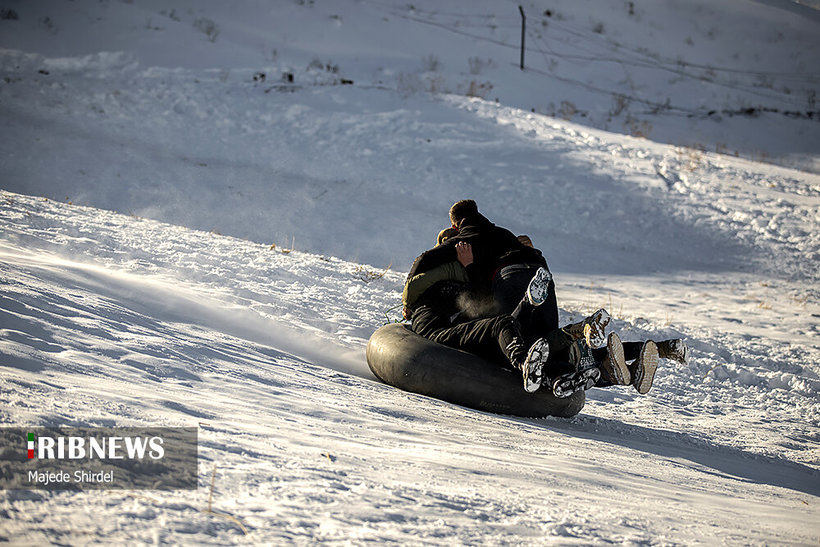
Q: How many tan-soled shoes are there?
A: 2